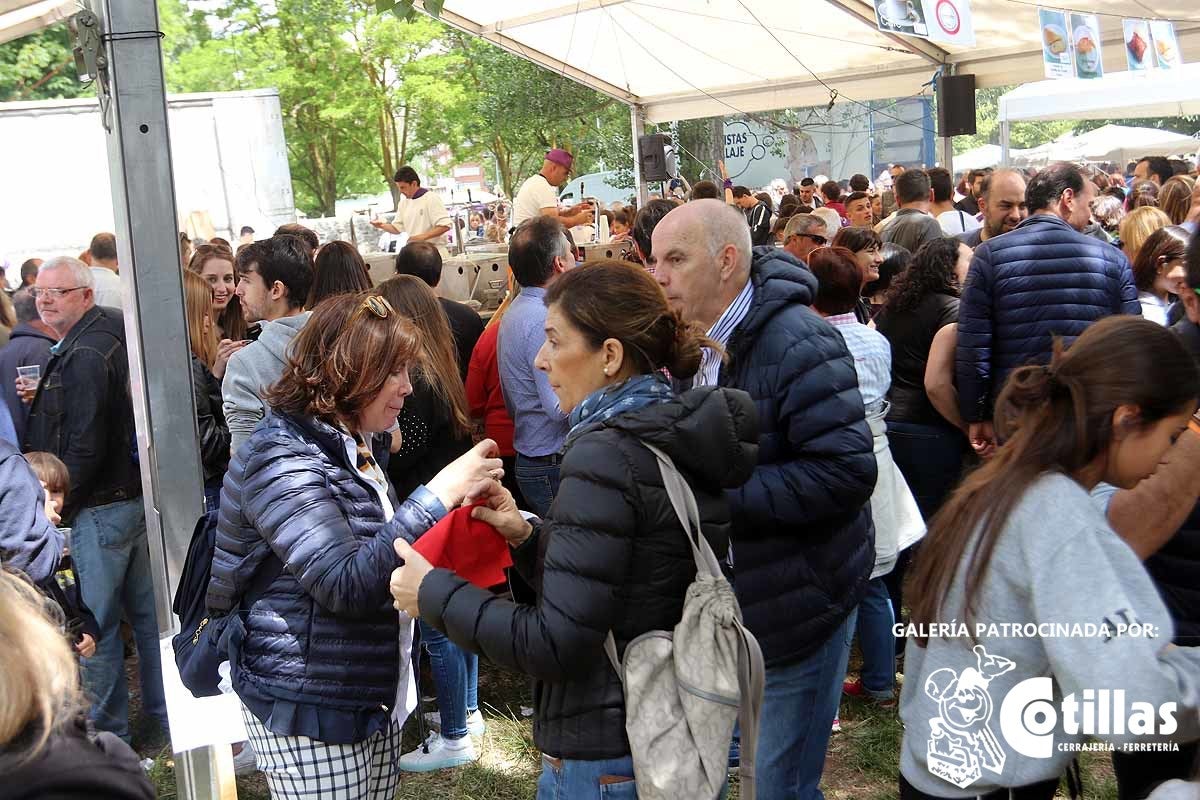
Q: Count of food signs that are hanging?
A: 4